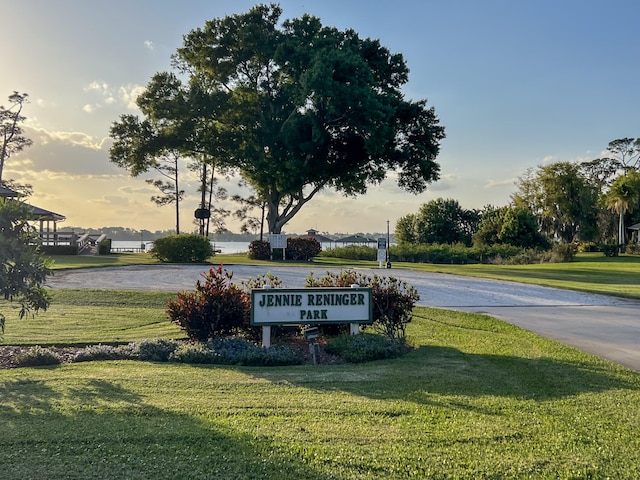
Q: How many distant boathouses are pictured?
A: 2